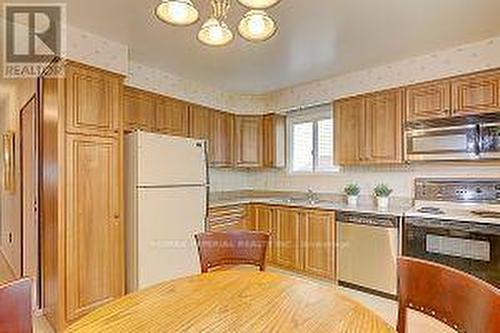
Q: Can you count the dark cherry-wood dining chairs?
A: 3